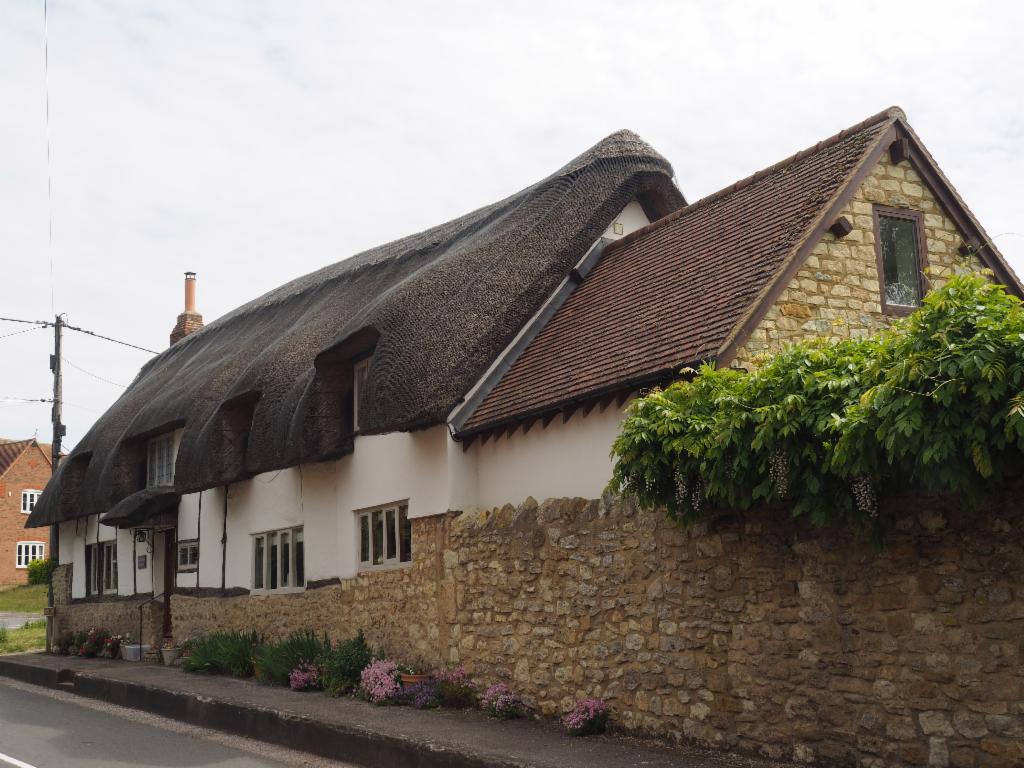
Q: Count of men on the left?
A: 0